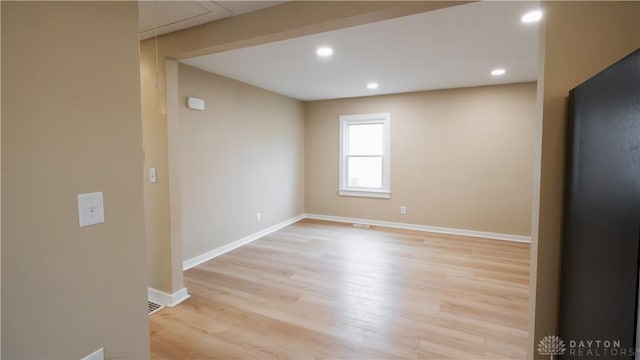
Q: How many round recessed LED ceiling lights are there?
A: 4